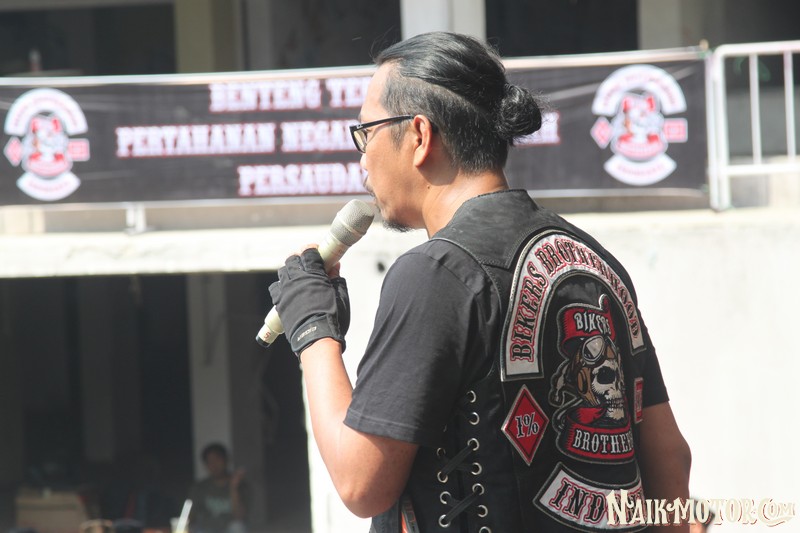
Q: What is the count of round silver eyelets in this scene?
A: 11